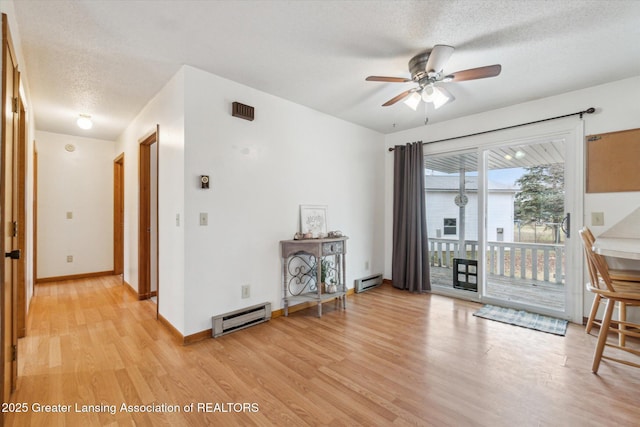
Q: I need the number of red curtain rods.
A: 0